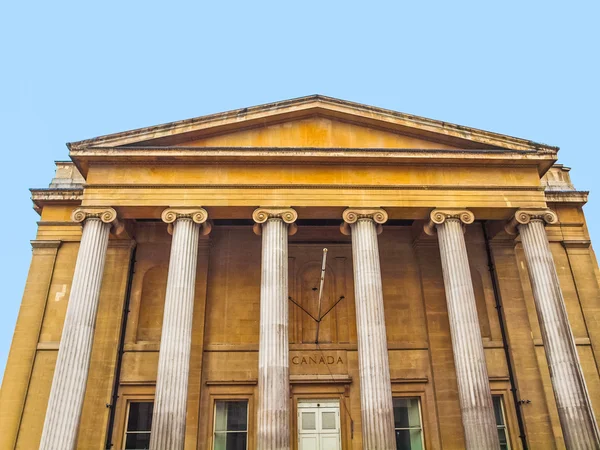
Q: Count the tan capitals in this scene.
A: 6